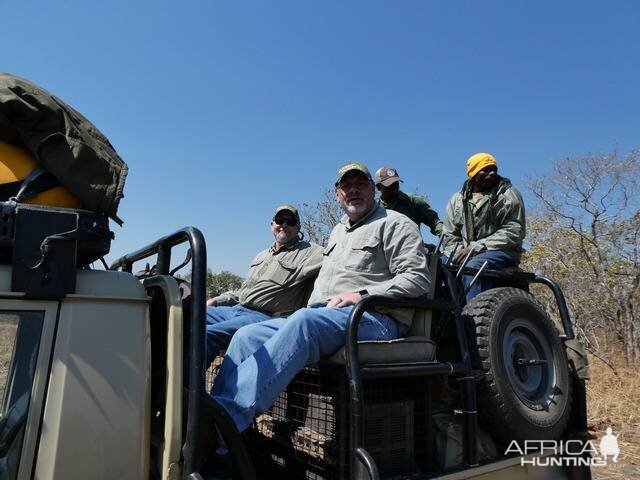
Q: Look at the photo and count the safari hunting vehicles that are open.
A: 1